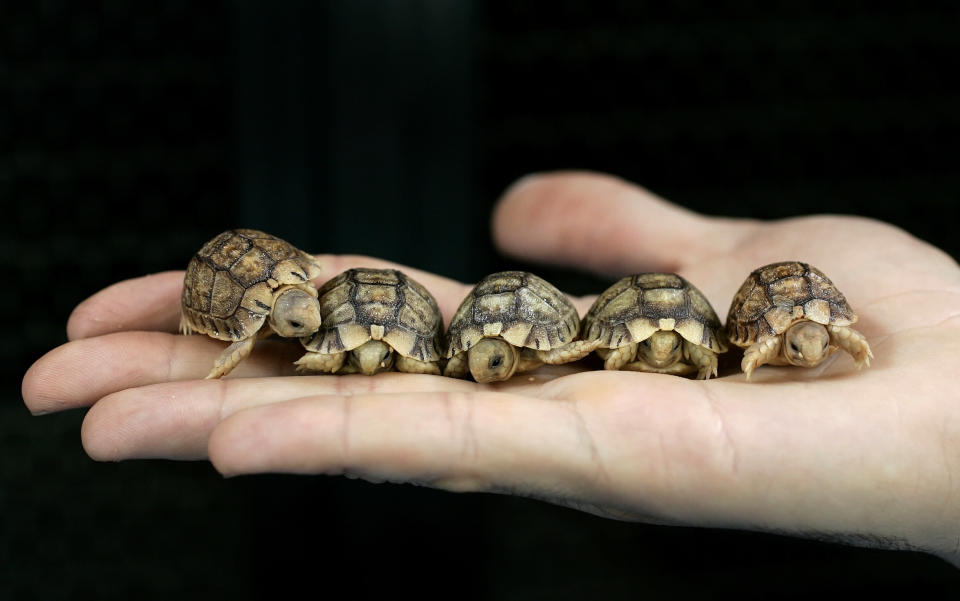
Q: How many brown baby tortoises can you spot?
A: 5